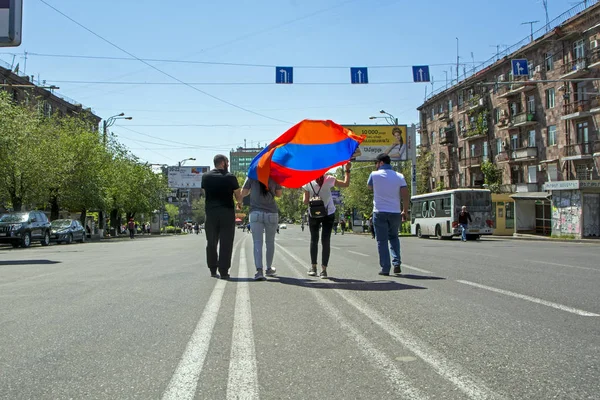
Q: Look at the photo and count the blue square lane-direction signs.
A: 4